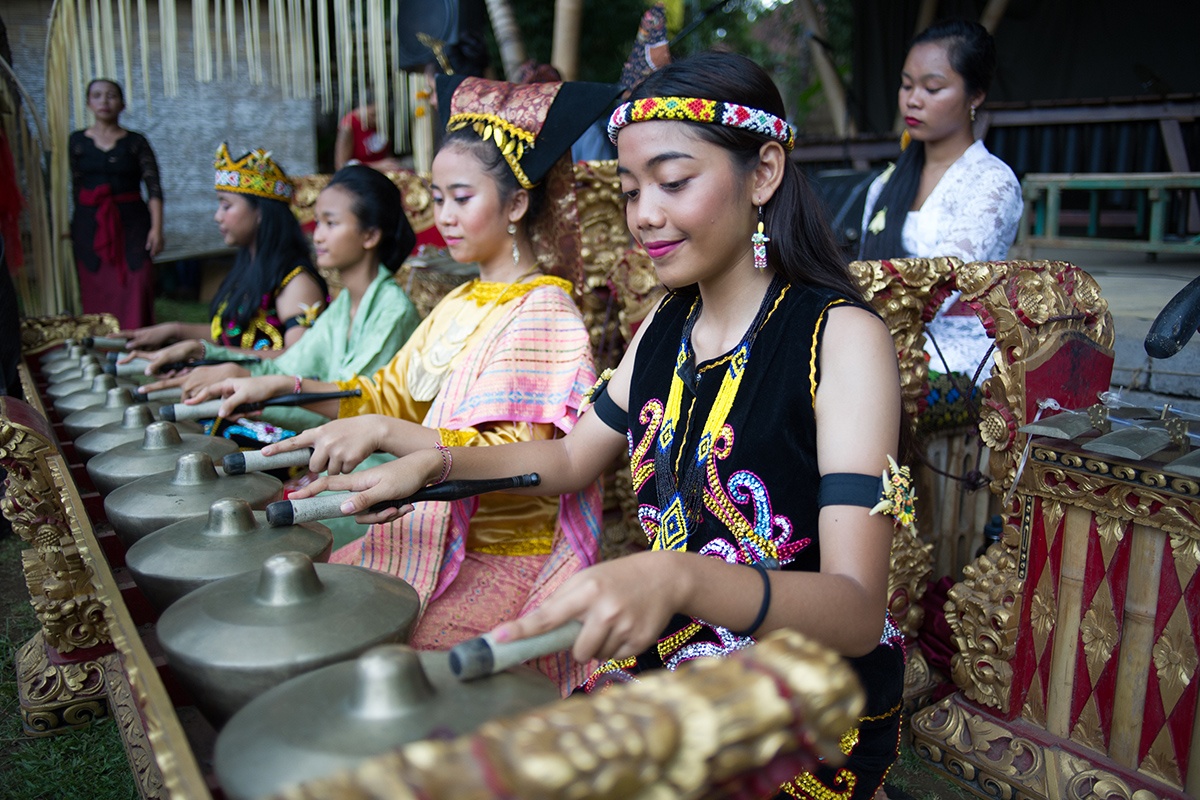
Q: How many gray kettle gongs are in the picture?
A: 12